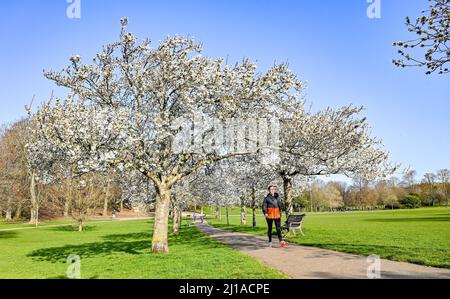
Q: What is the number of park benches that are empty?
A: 1